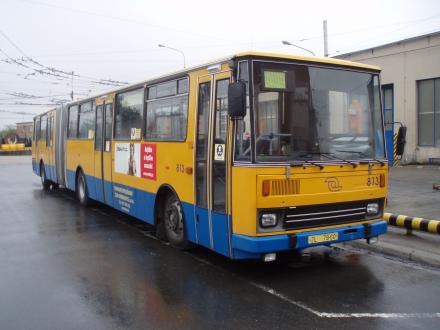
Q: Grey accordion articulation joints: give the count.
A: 1